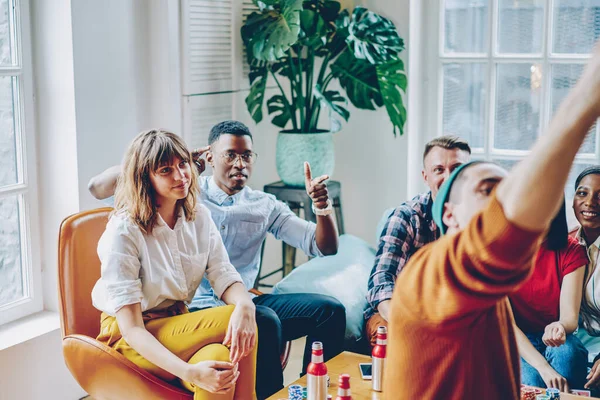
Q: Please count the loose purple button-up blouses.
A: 0